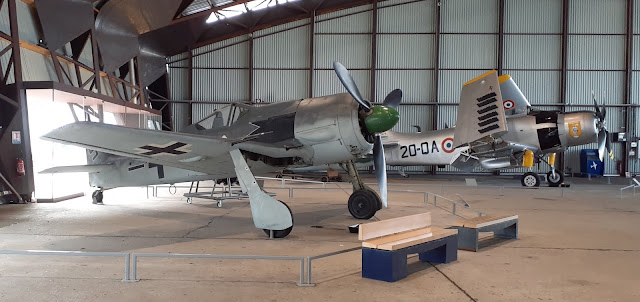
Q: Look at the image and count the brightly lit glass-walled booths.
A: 1